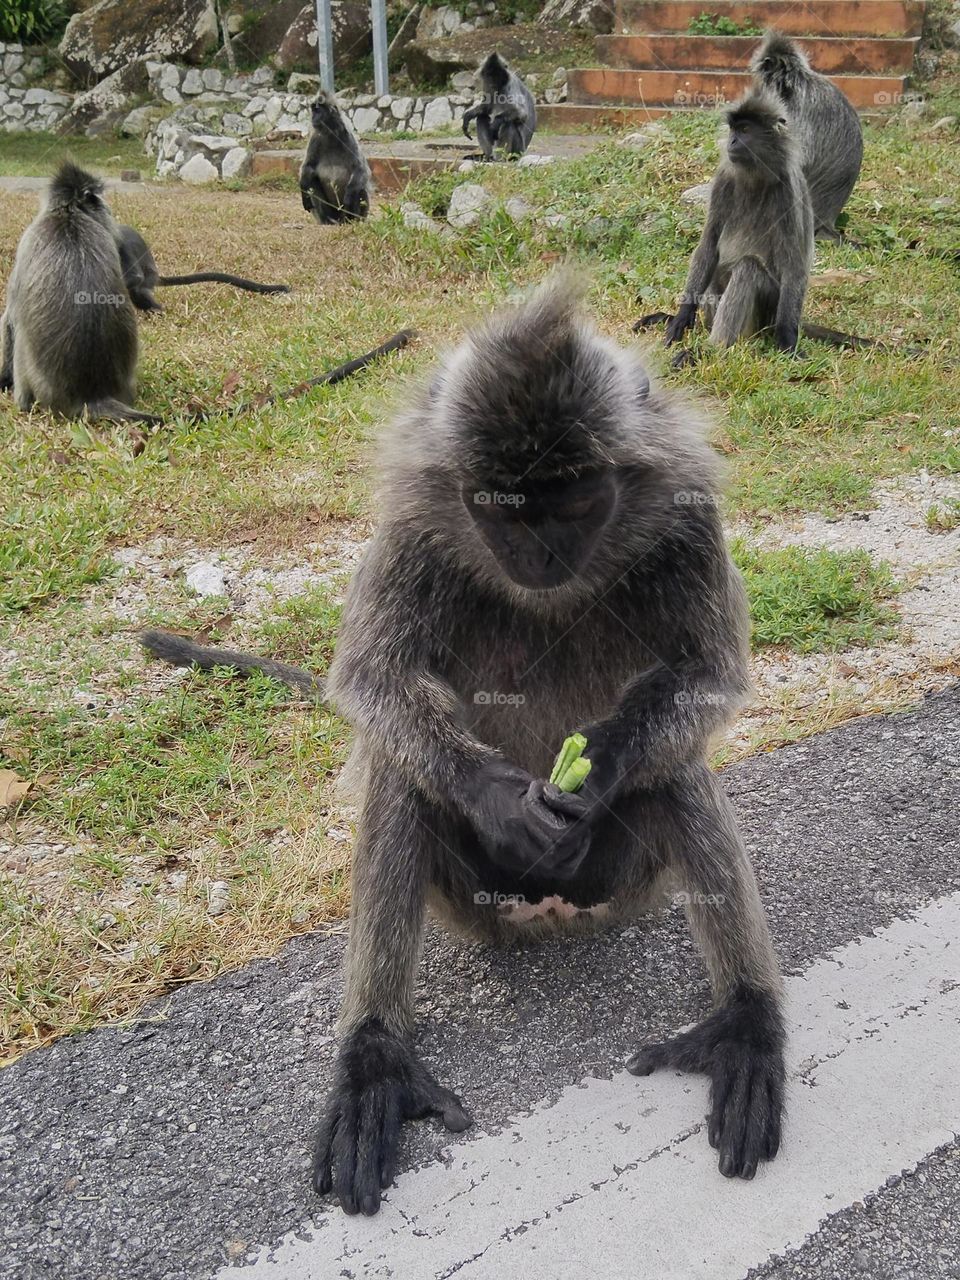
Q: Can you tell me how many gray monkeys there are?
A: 7